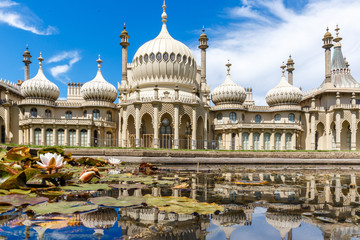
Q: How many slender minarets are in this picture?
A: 5